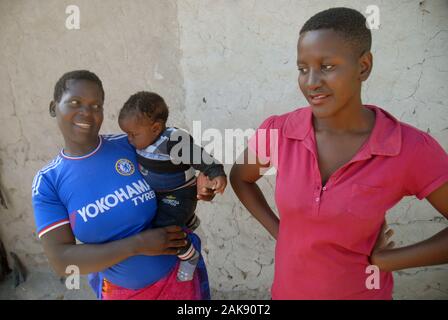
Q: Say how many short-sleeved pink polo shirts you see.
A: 1